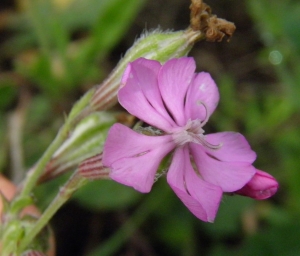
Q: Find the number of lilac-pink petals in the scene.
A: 5